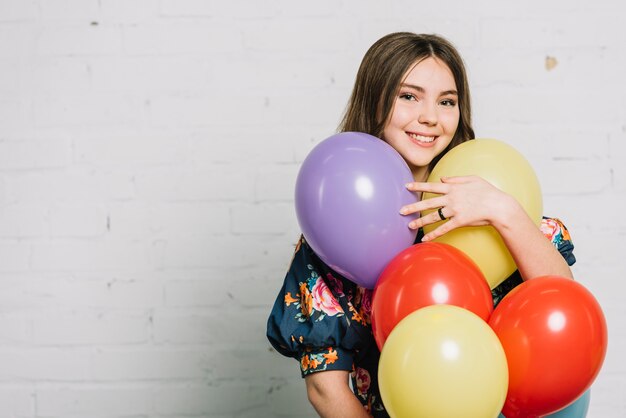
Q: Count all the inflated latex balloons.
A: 6